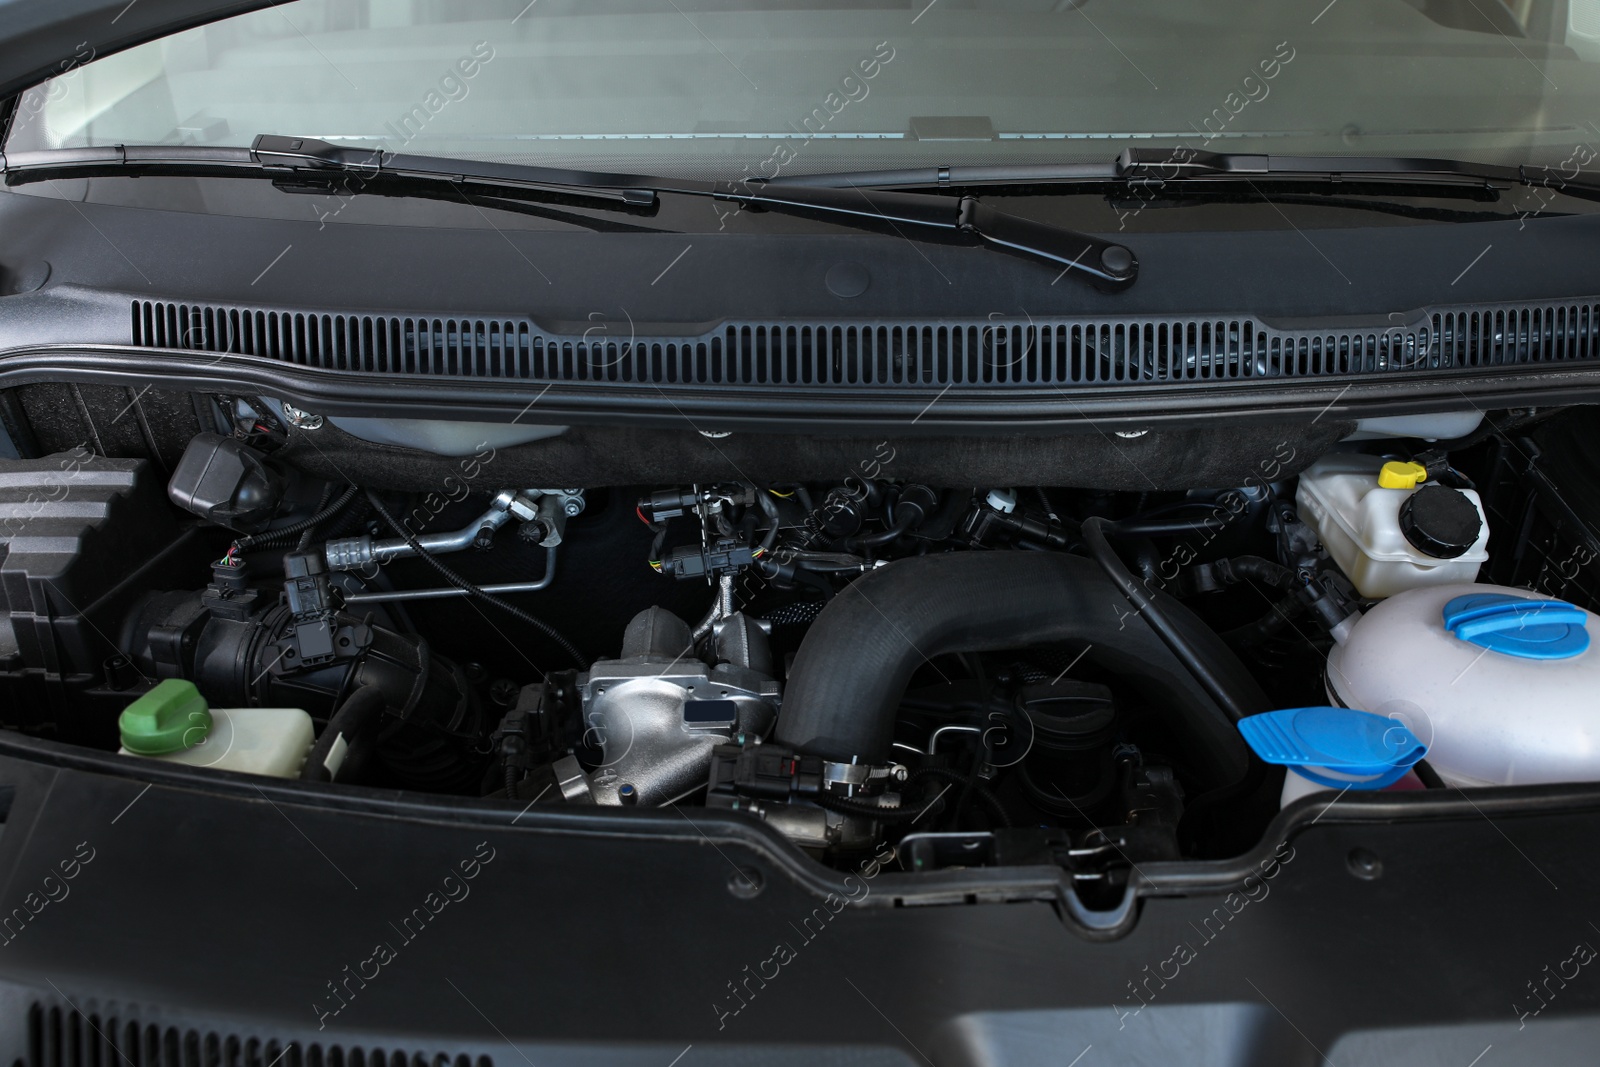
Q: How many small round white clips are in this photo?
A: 3